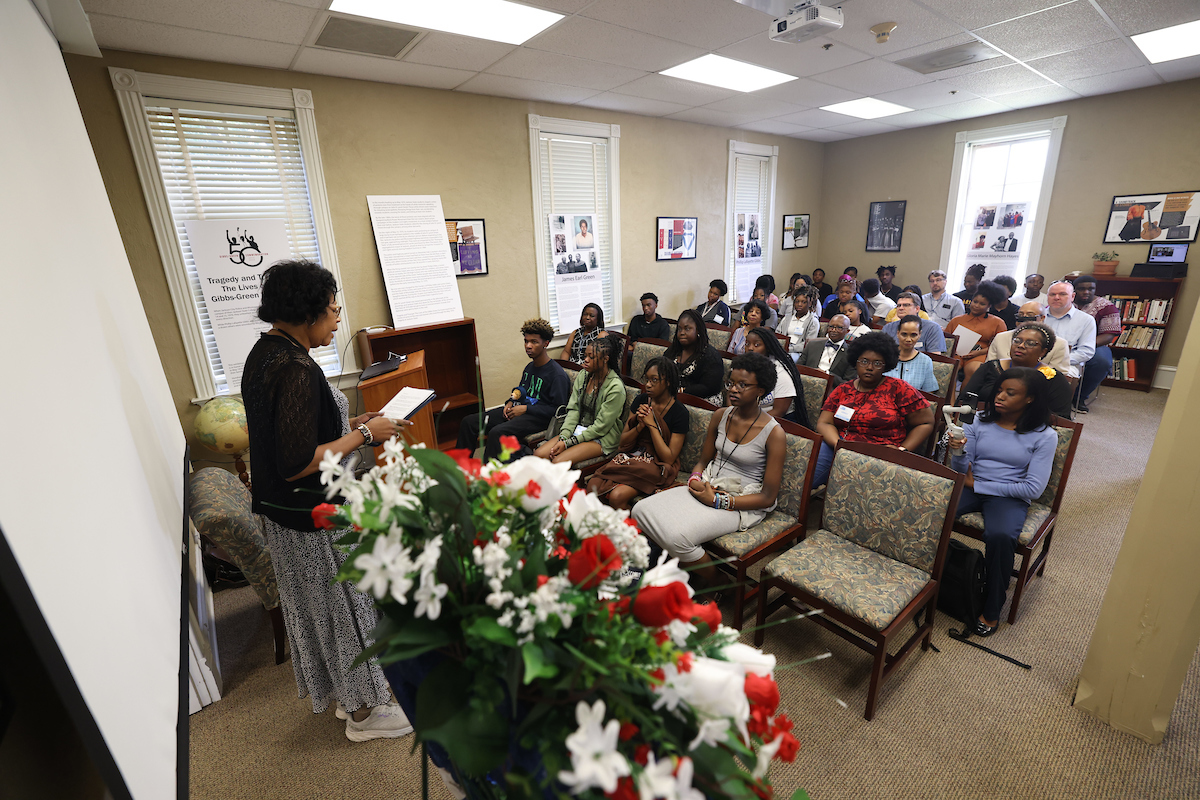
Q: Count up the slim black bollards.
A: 0